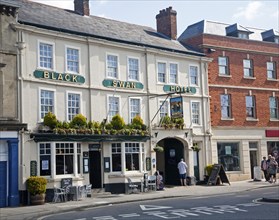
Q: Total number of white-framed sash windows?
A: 13